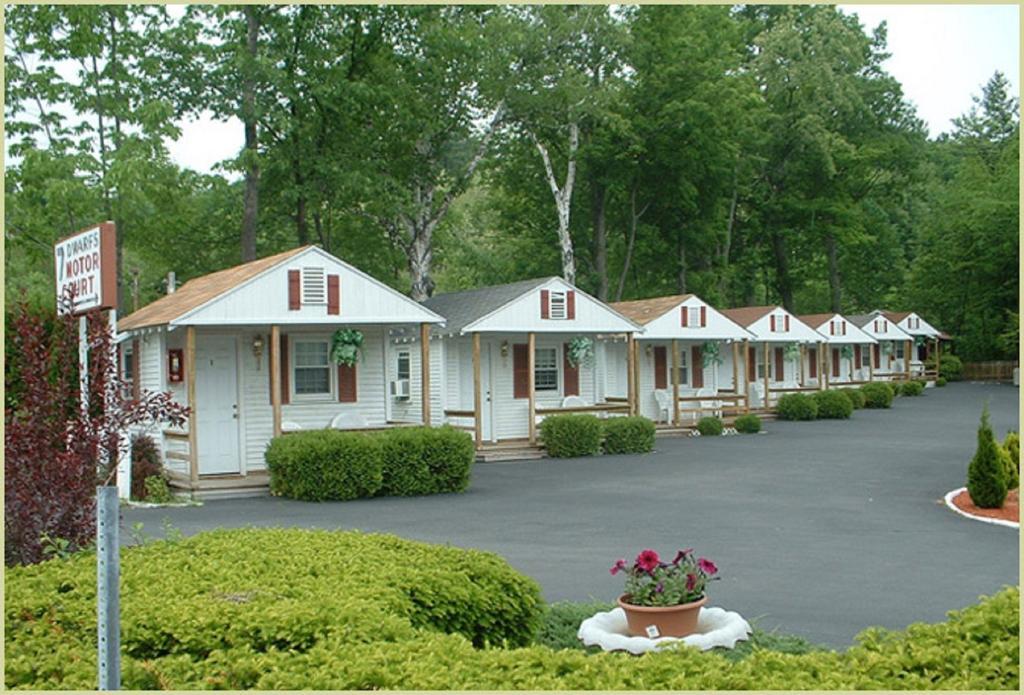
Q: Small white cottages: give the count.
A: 7